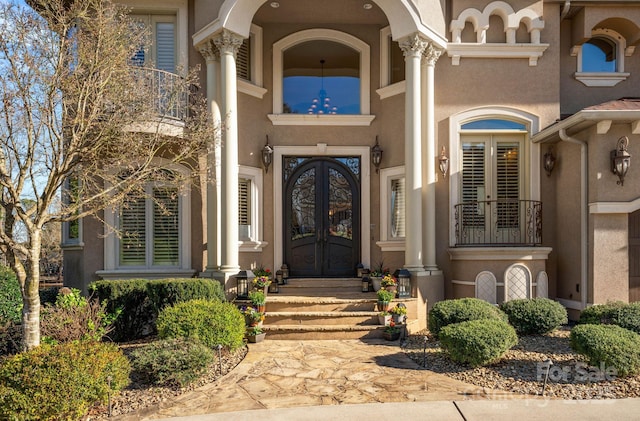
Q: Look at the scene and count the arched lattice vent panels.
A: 3